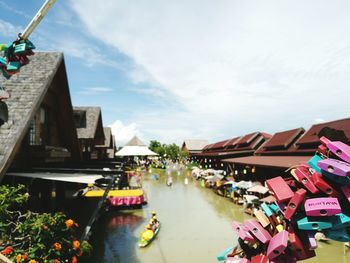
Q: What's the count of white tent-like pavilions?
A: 1